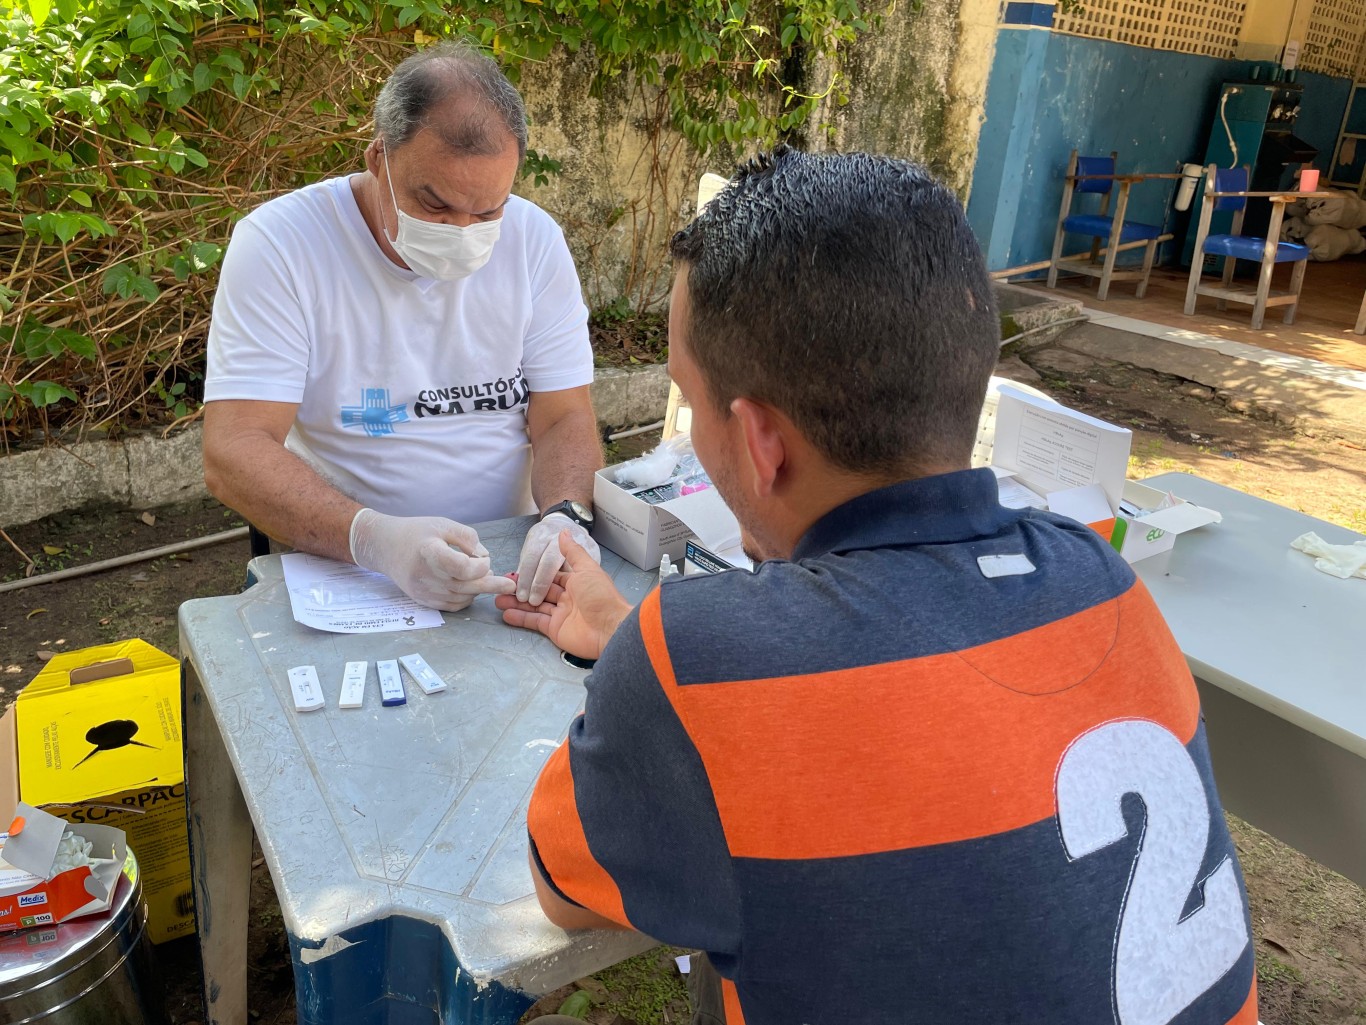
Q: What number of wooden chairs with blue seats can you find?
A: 2